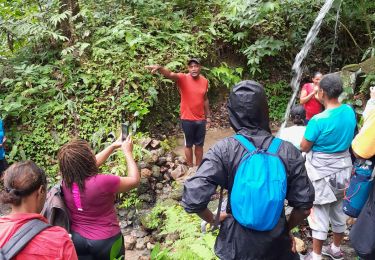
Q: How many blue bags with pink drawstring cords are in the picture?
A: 1